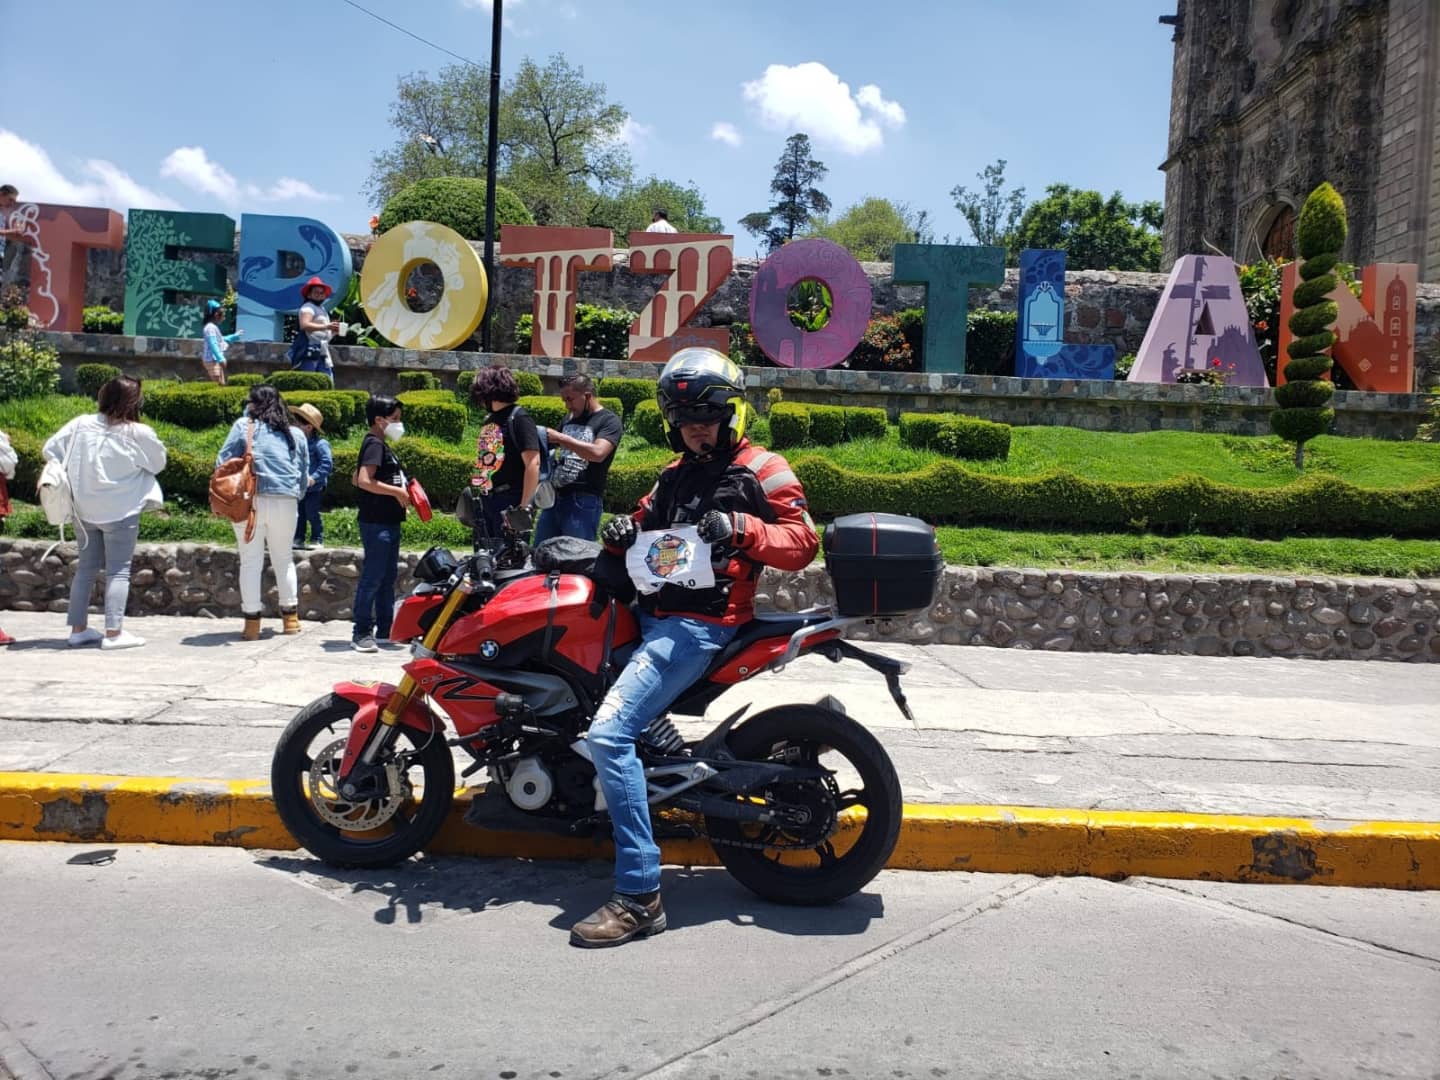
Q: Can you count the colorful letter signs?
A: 11